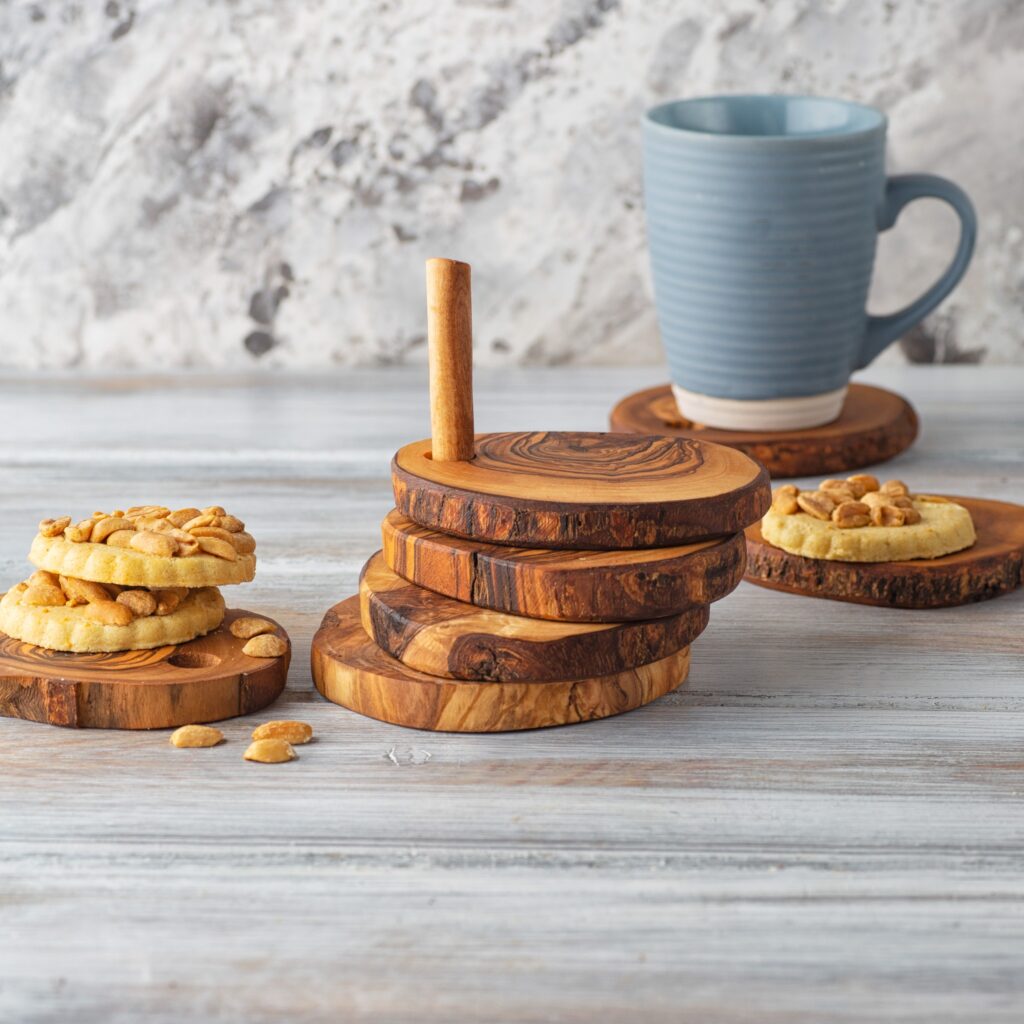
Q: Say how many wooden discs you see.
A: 7